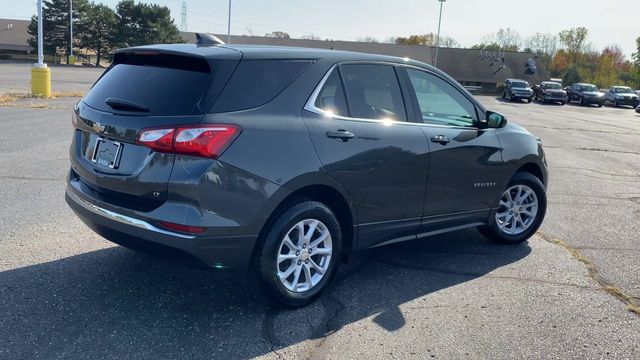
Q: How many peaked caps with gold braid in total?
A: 0